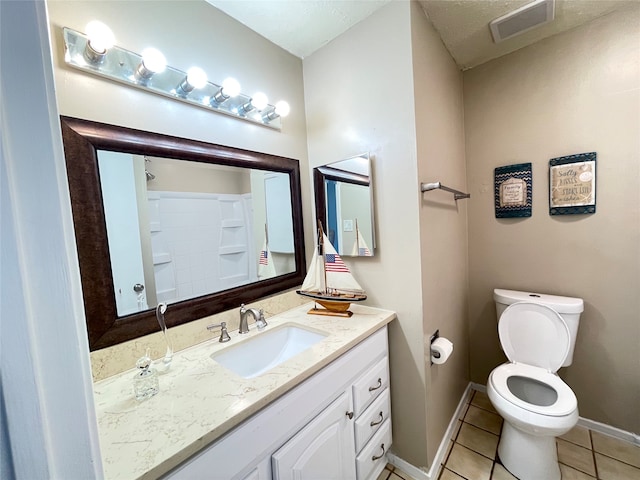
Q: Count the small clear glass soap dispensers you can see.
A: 1